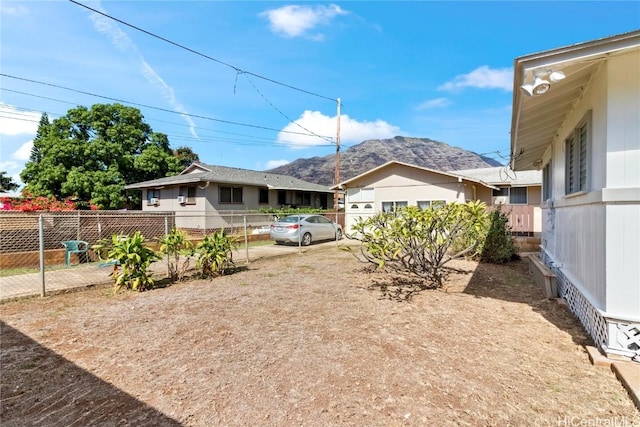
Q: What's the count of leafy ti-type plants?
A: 3